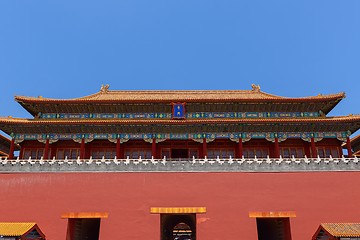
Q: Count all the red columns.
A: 10